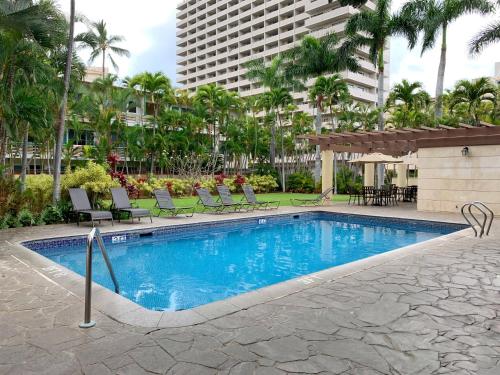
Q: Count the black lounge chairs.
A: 7